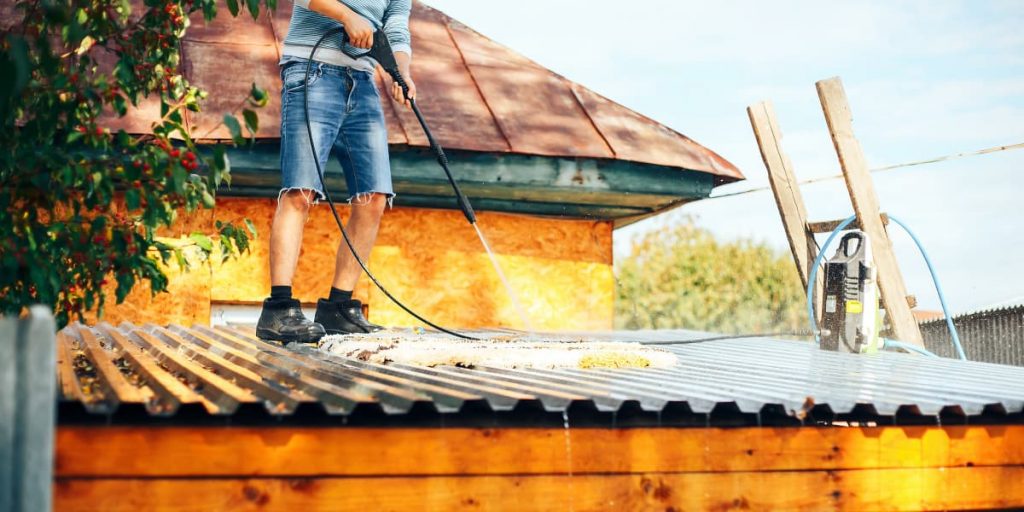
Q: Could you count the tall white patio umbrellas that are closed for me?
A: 0